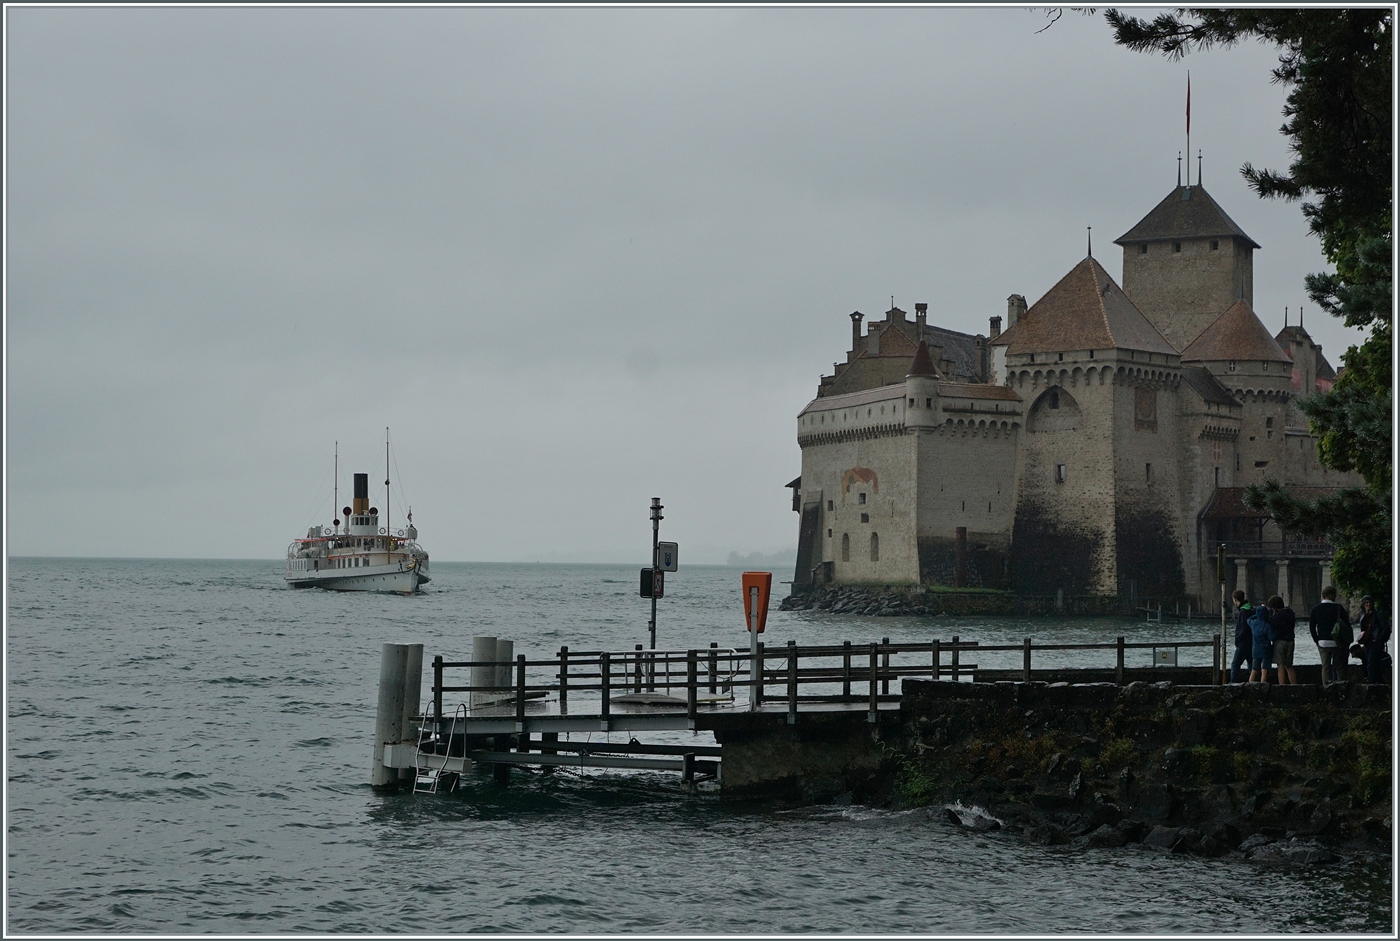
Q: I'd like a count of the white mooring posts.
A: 4